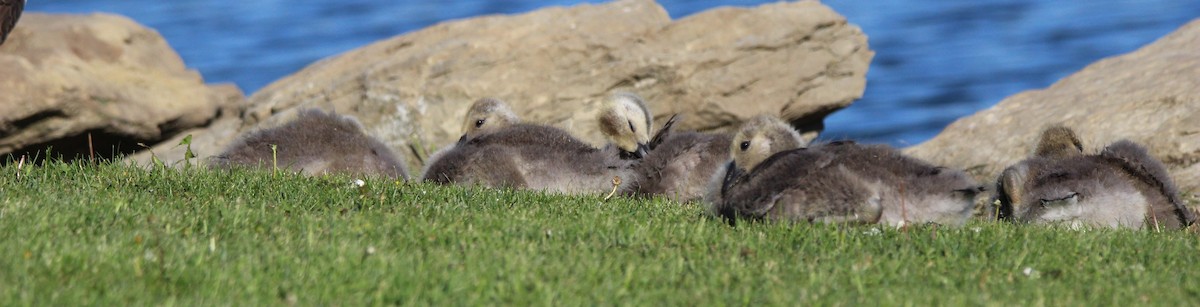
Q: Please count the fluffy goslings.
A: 5